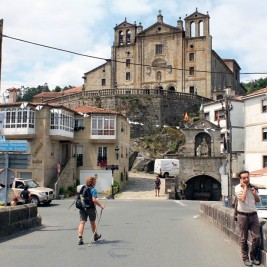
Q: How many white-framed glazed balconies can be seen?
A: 3